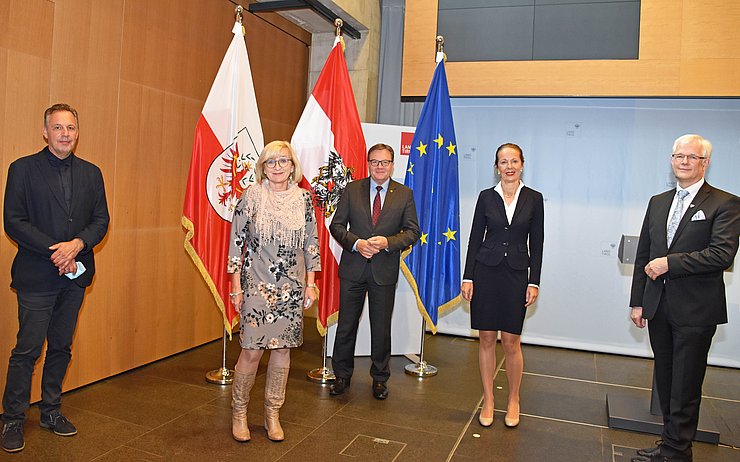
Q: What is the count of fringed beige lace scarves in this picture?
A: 1